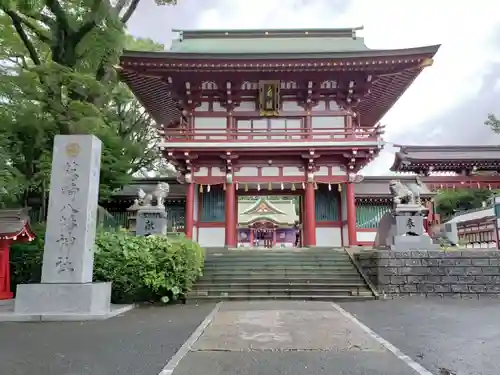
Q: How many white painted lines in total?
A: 2